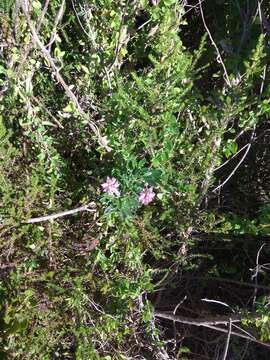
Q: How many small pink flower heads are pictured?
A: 2